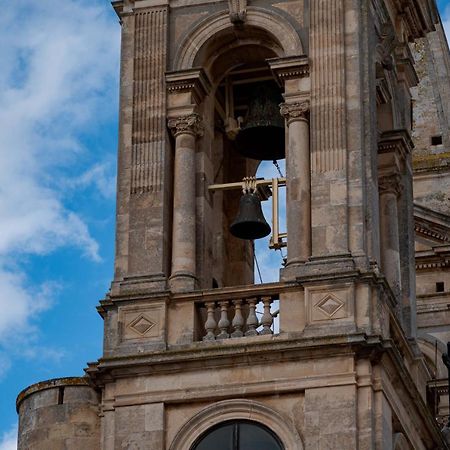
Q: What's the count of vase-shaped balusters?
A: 5